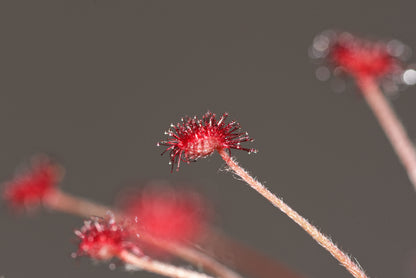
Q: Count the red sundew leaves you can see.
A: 5